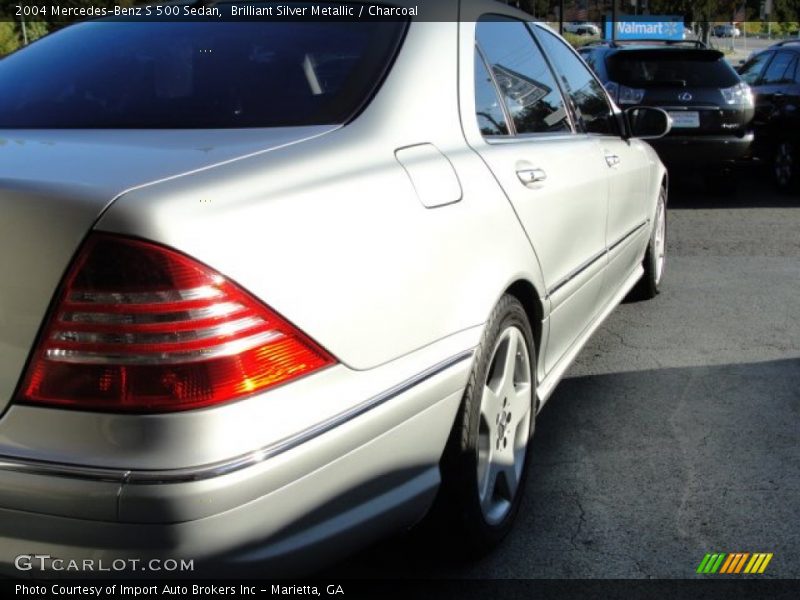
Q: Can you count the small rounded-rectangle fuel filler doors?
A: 1